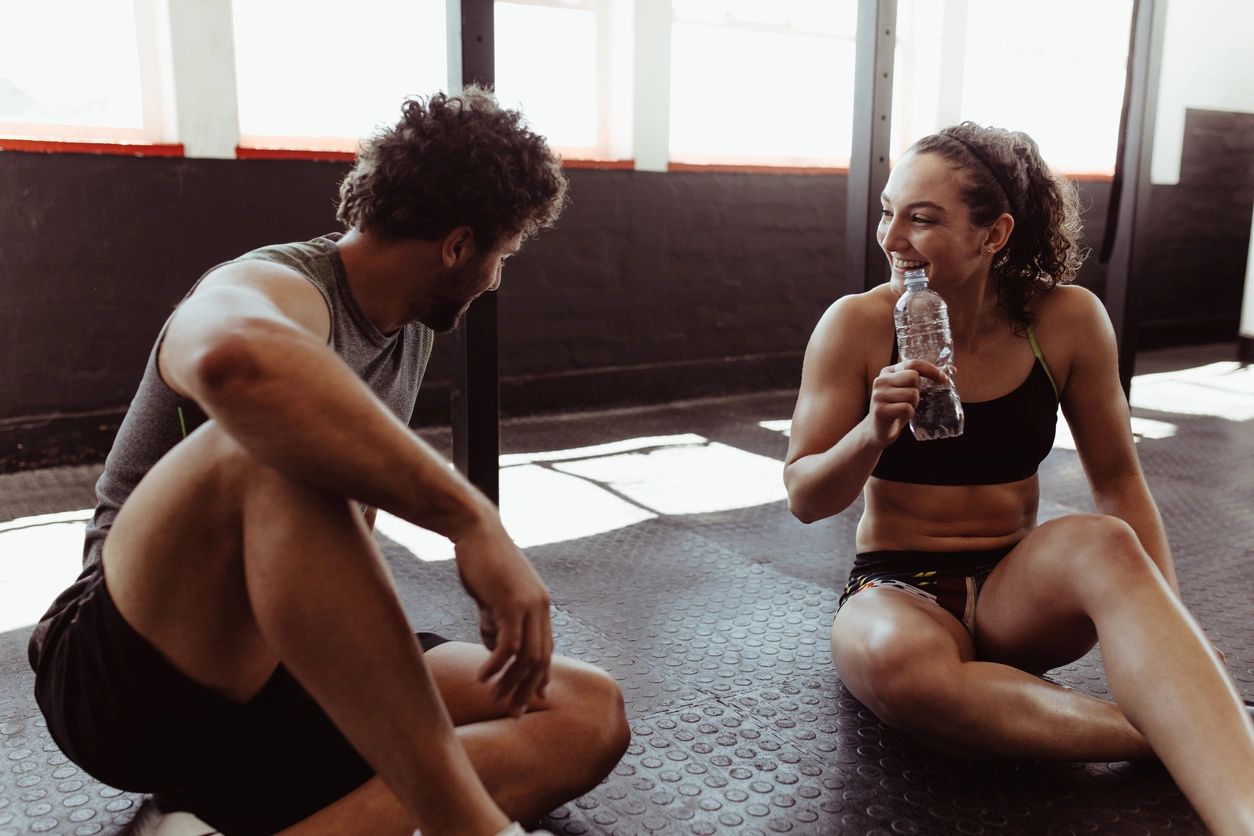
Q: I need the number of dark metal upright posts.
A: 3